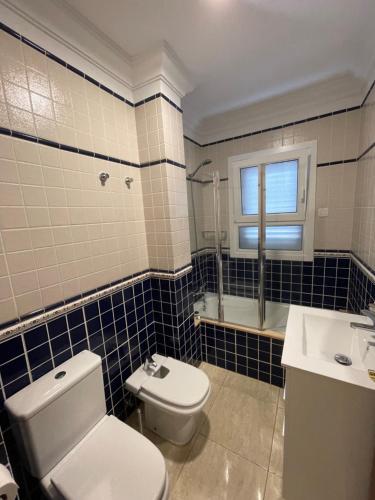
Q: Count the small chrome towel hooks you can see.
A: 2